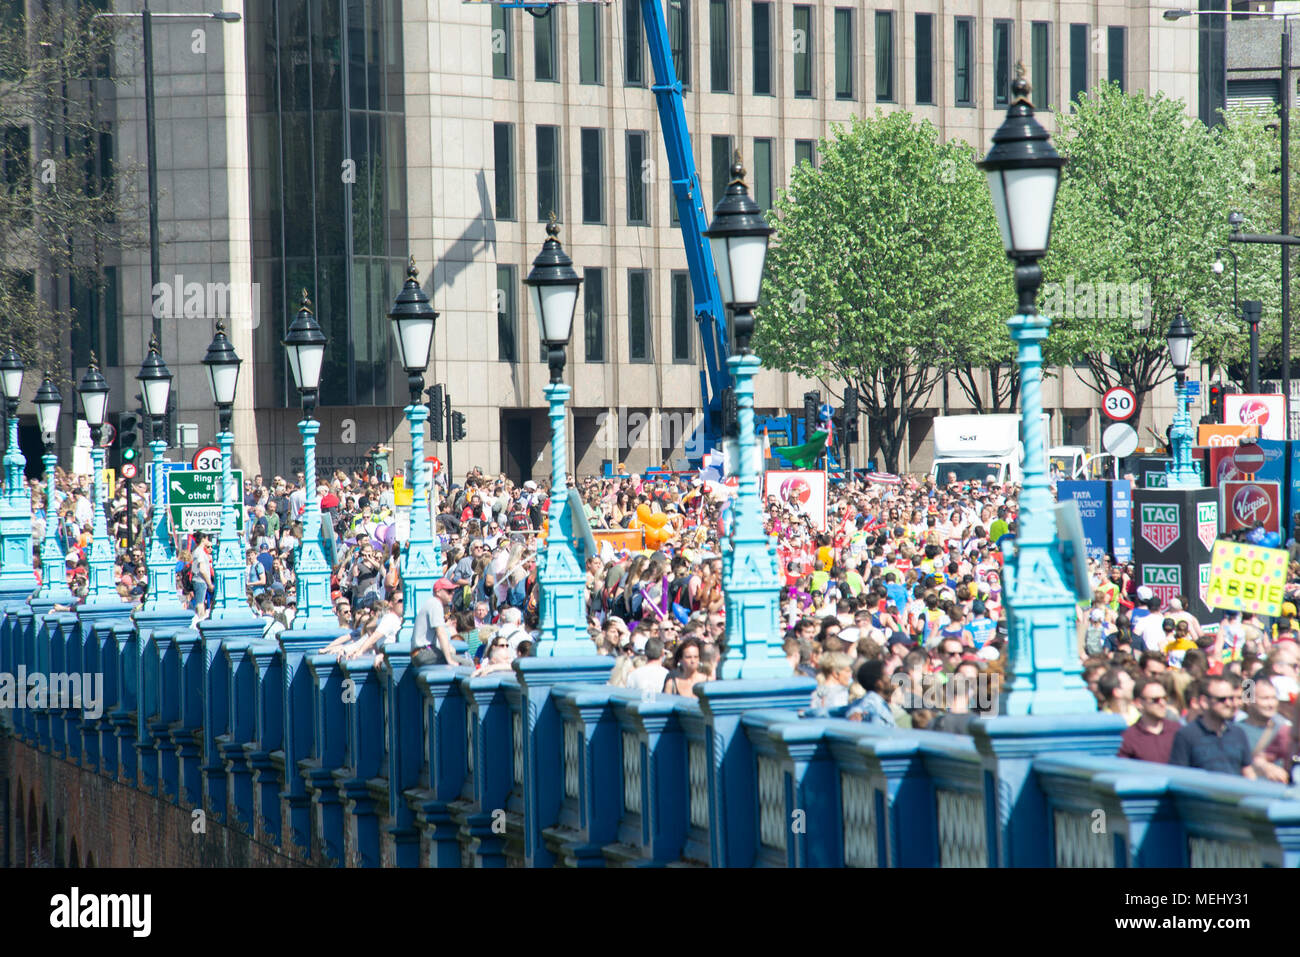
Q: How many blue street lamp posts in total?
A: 11